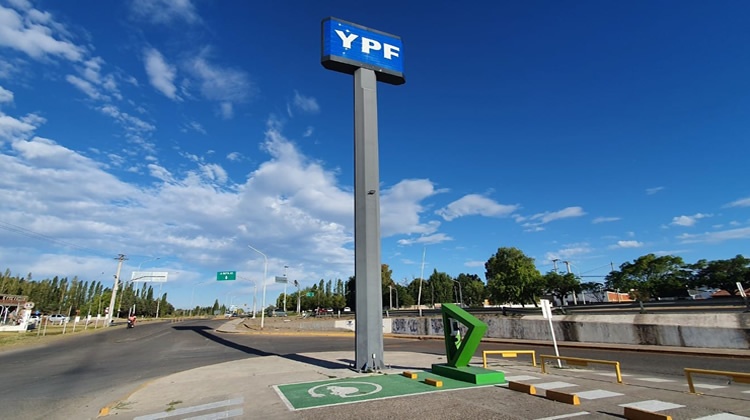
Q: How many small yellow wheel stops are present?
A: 5